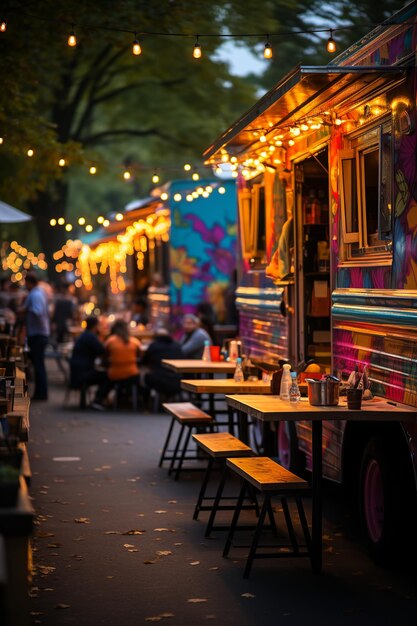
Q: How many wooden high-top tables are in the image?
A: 3